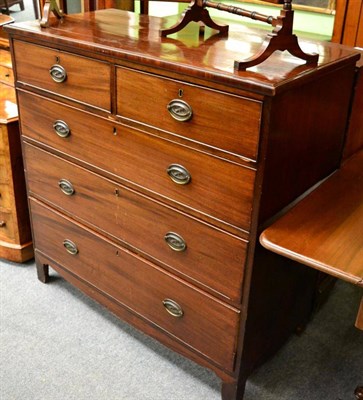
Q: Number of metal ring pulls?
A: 8